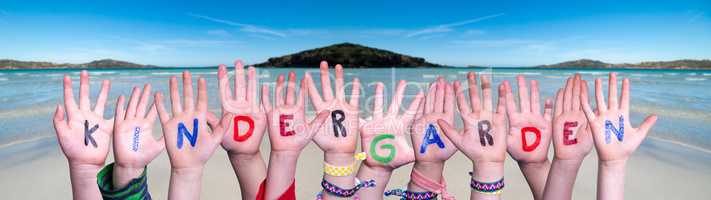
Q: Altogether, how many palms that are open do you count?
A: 12